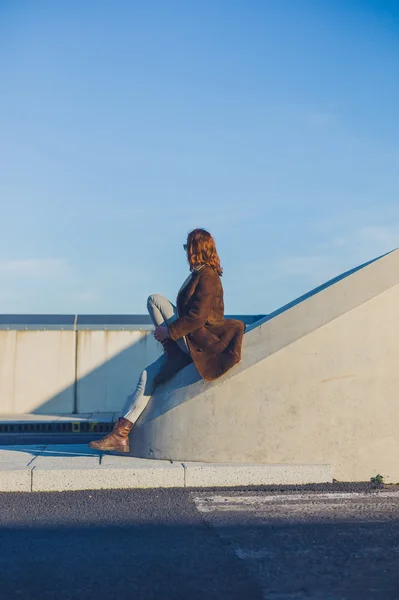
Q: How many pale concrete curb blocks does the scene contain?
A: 3